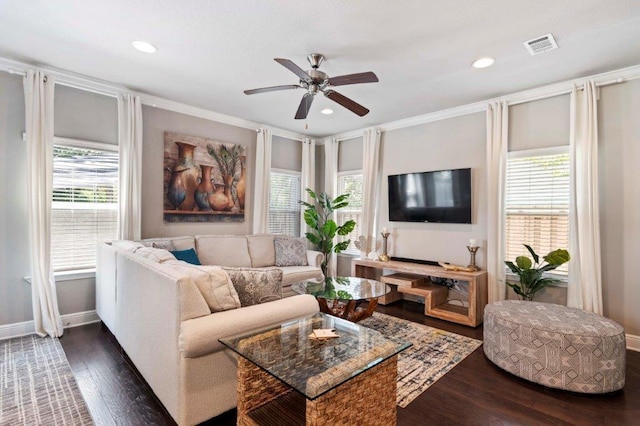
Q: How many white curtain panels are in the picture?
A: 8